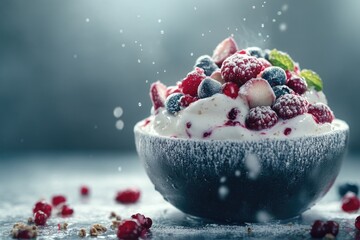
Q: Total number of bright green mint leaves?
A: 2